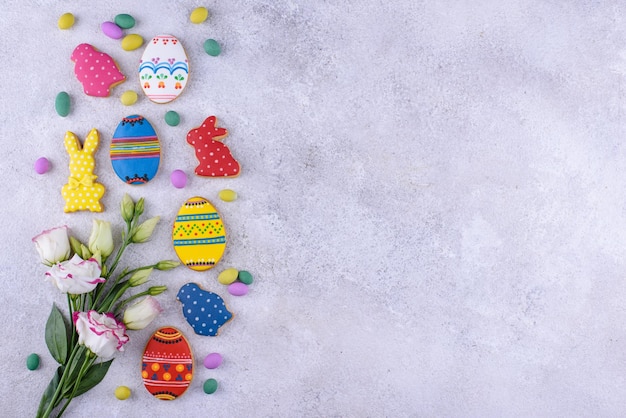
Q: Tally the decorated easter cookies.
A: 8